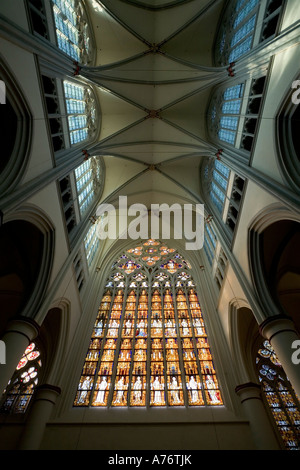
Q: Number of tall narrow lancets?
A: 8